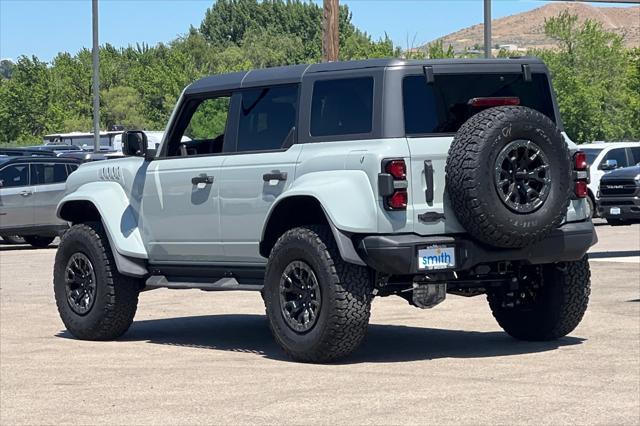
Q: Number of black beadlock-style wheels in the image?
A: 3